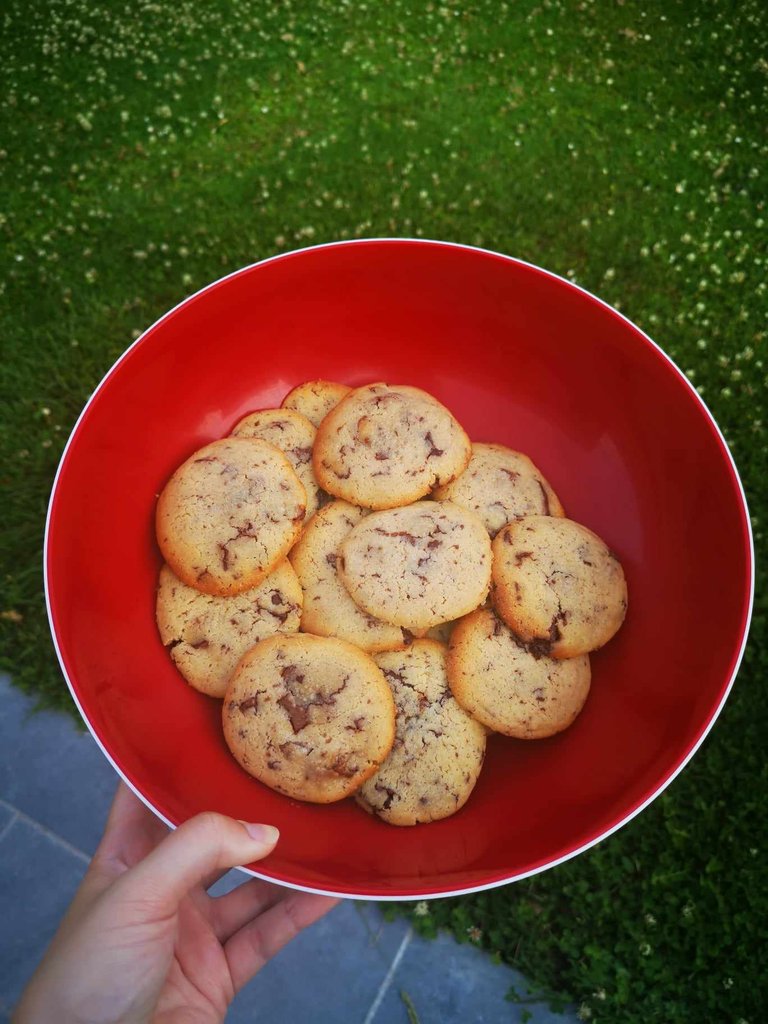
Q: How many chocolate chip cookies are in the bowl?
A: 12